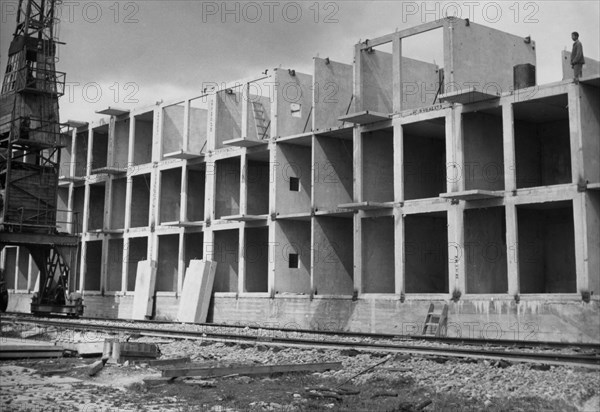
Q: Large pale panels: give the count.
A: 2